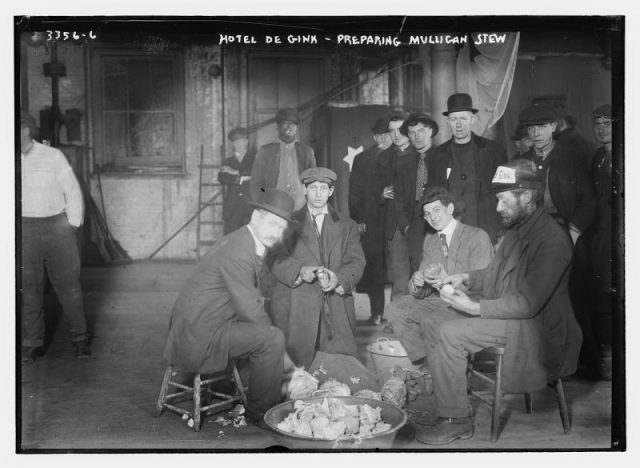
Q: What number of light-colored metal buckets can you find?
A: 1